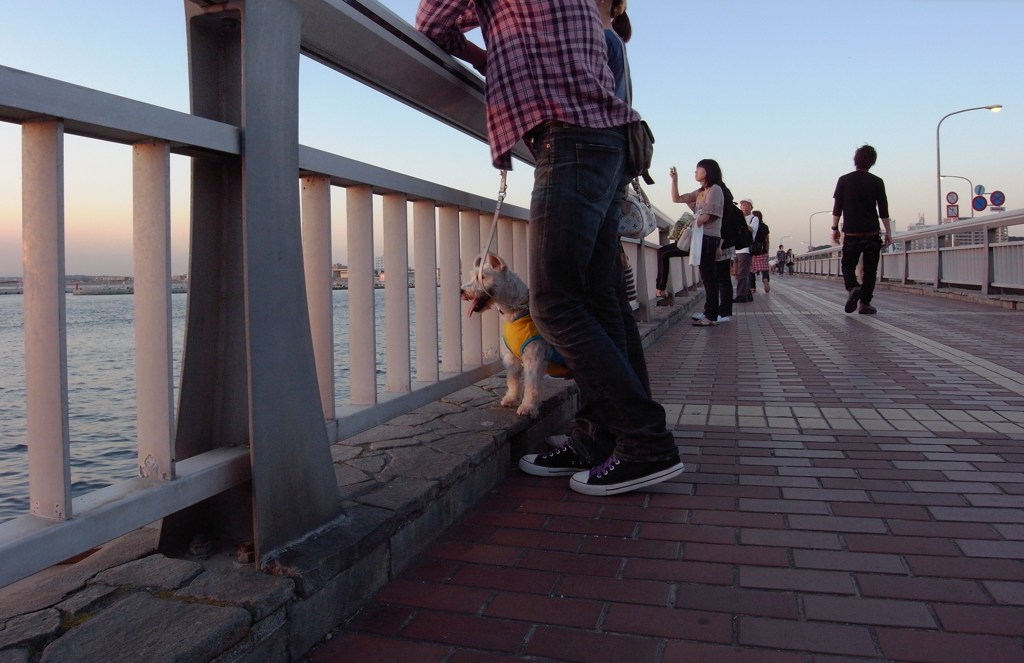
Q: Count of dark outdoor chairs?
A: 0